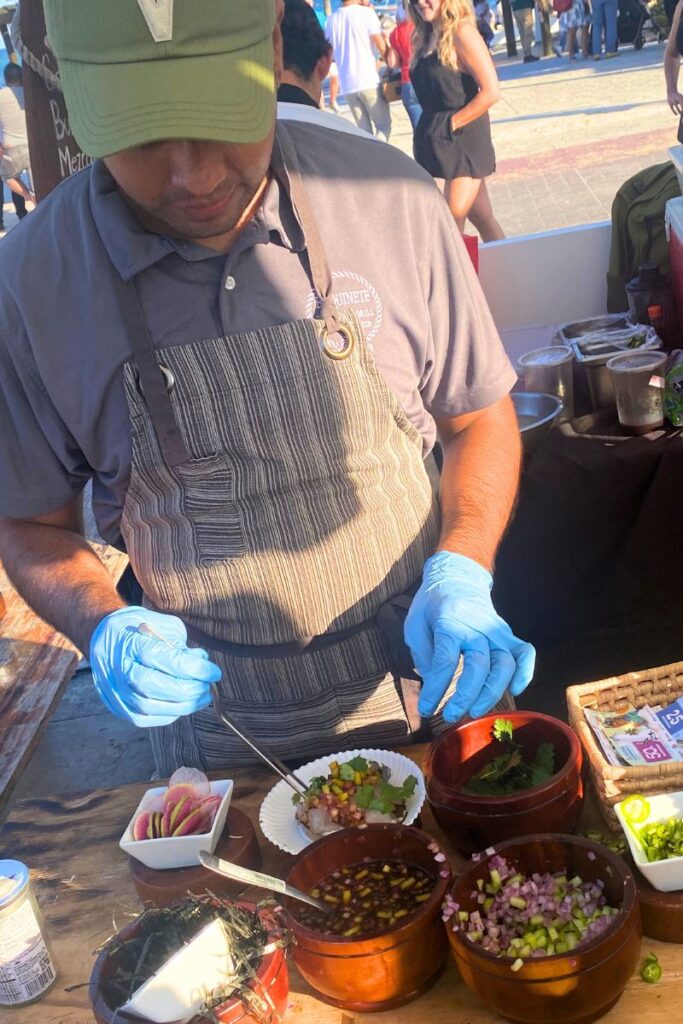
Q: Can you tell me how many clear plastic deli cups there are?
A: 2